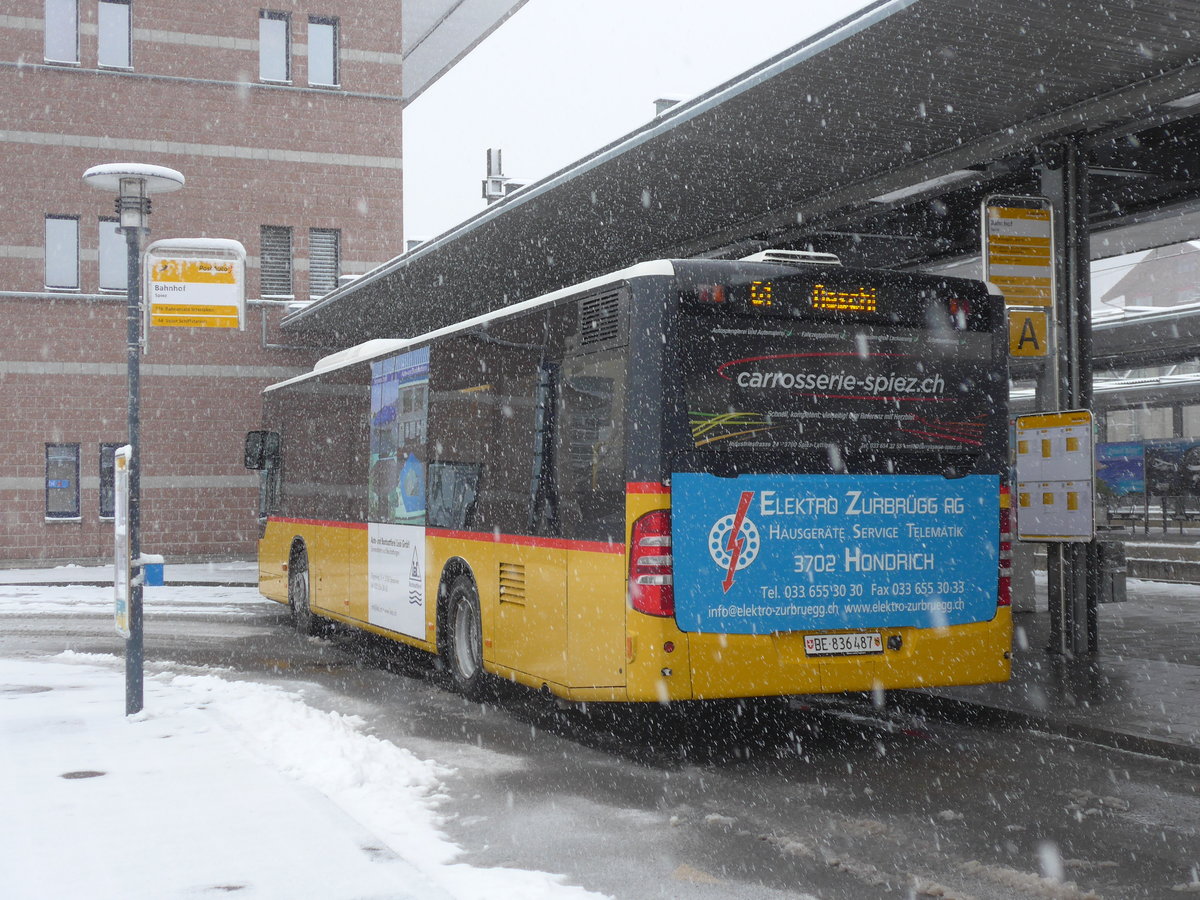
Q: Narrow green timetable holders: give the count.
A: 0